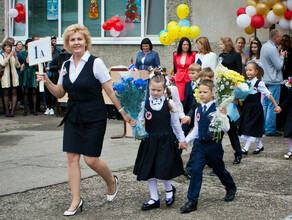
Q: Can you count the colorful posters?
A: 3